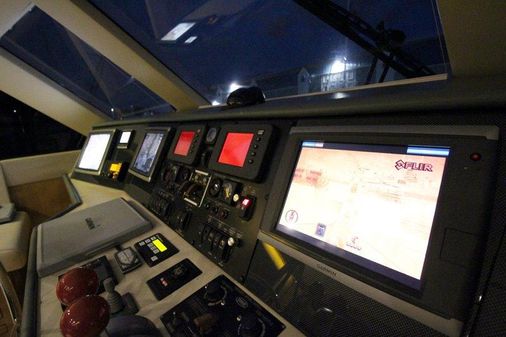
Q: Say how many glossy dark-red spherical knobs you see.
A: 2